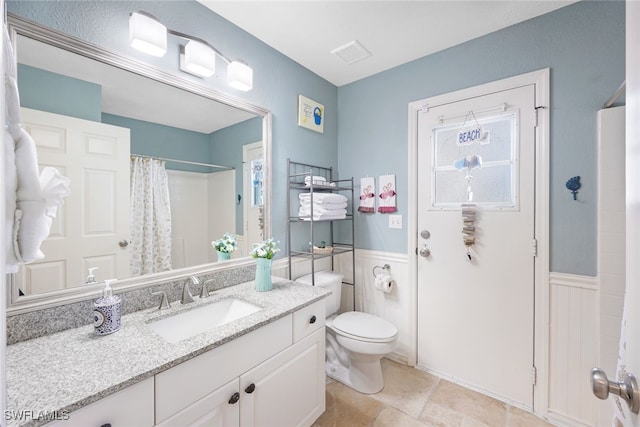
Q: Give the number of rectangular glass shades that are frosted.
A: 3